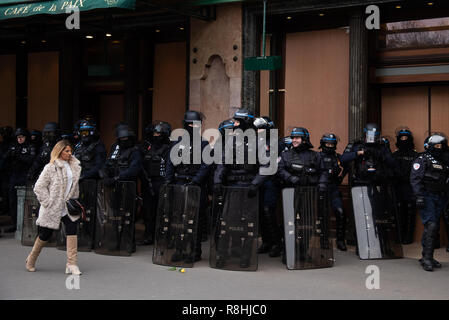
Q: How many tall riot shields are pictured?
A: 7